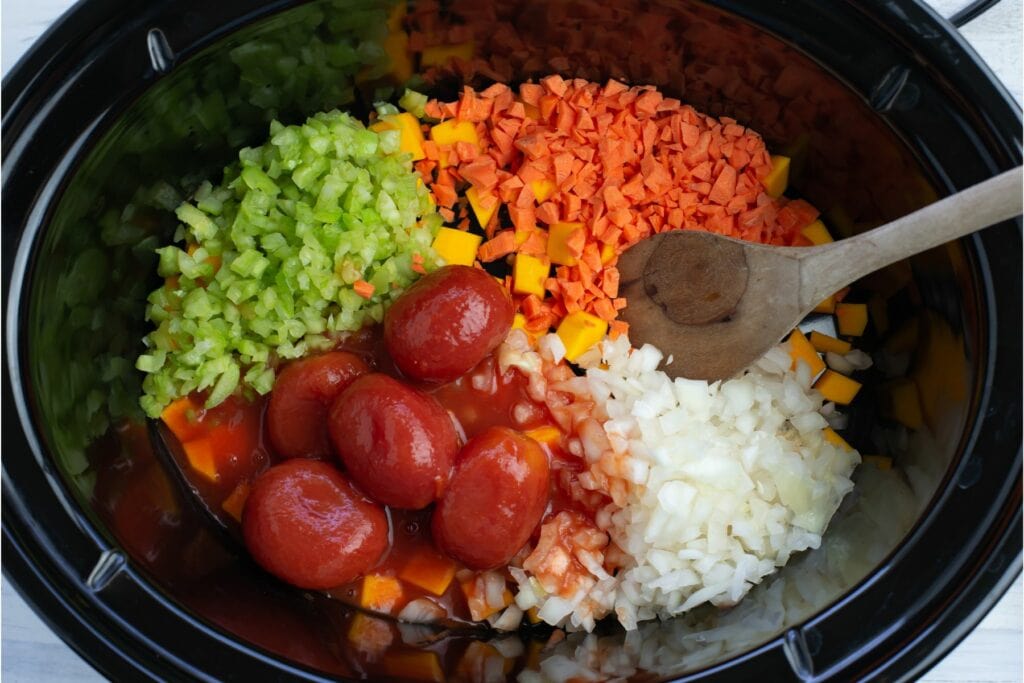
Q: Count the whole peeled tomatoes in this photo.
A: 5